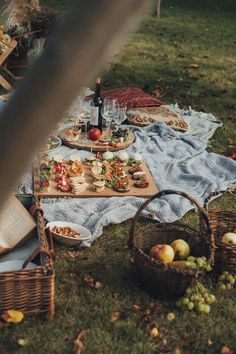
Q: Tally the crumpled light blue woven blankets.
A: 1